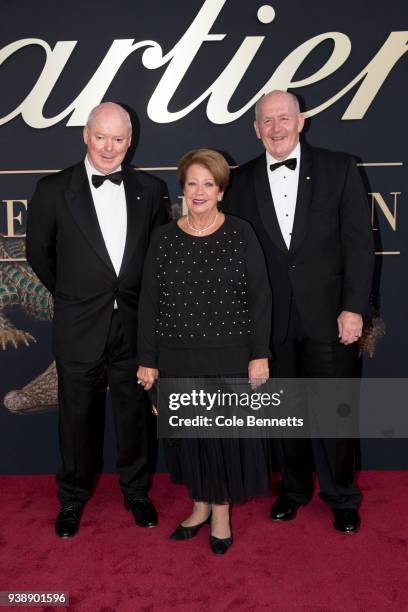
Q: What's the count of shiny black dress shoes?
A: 4